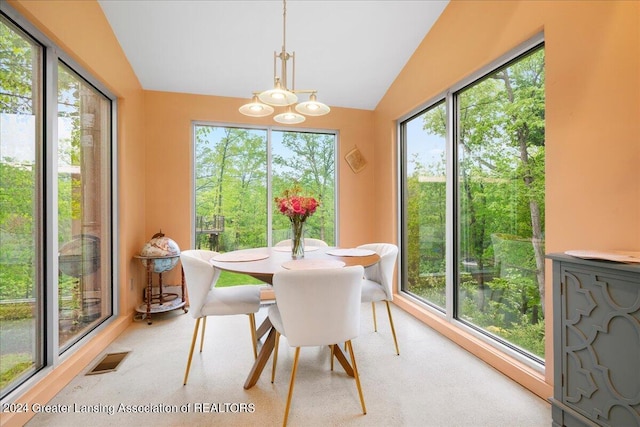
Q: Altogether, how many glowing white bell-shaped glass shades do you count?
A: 4